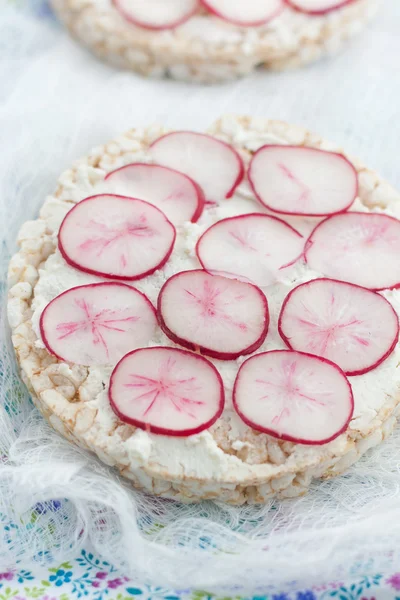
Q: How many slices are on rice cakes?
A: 14